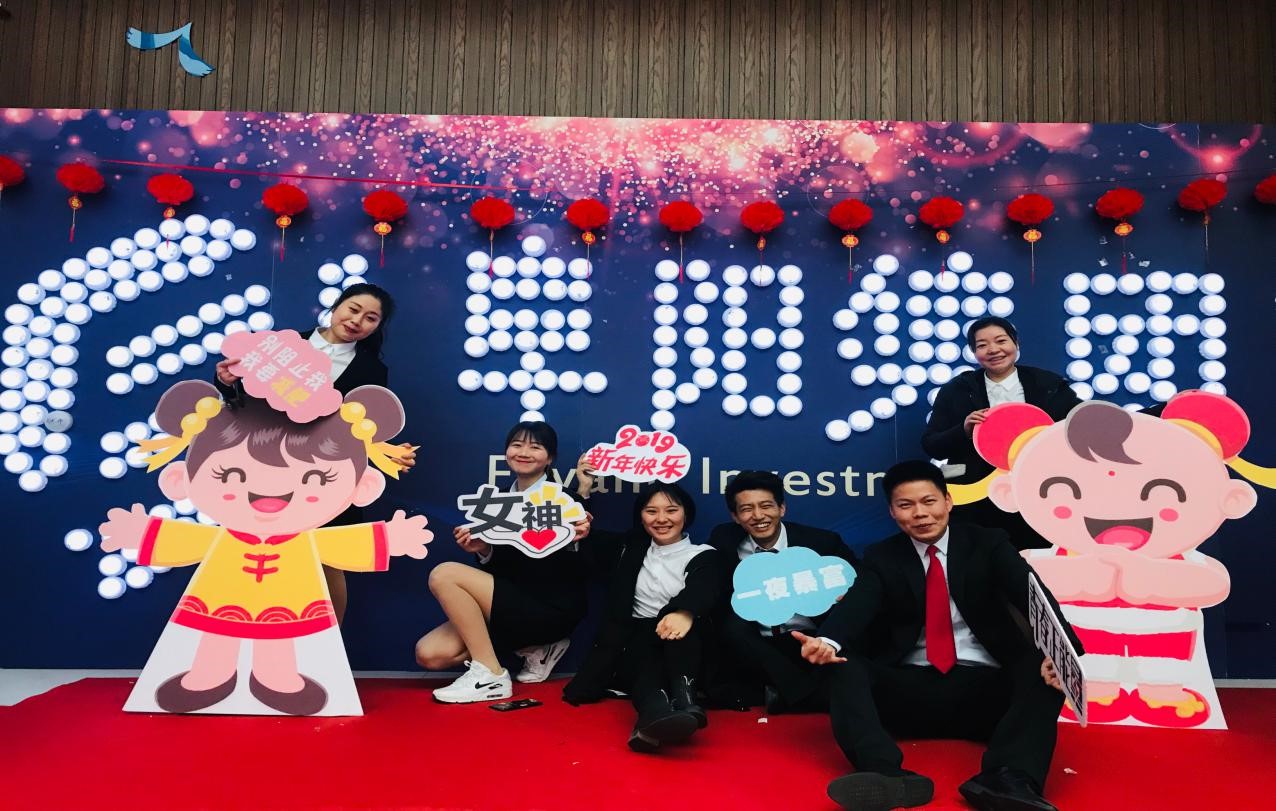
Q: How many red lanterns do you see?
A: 15